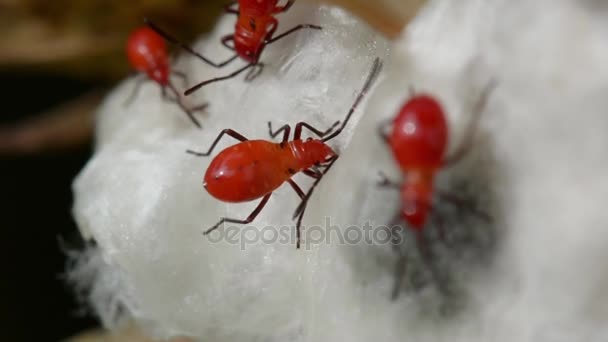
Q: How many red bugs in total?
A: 4